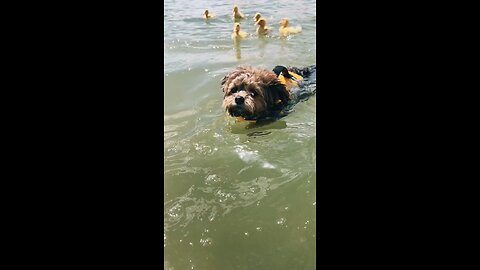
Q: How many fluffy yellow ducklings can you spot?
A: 6